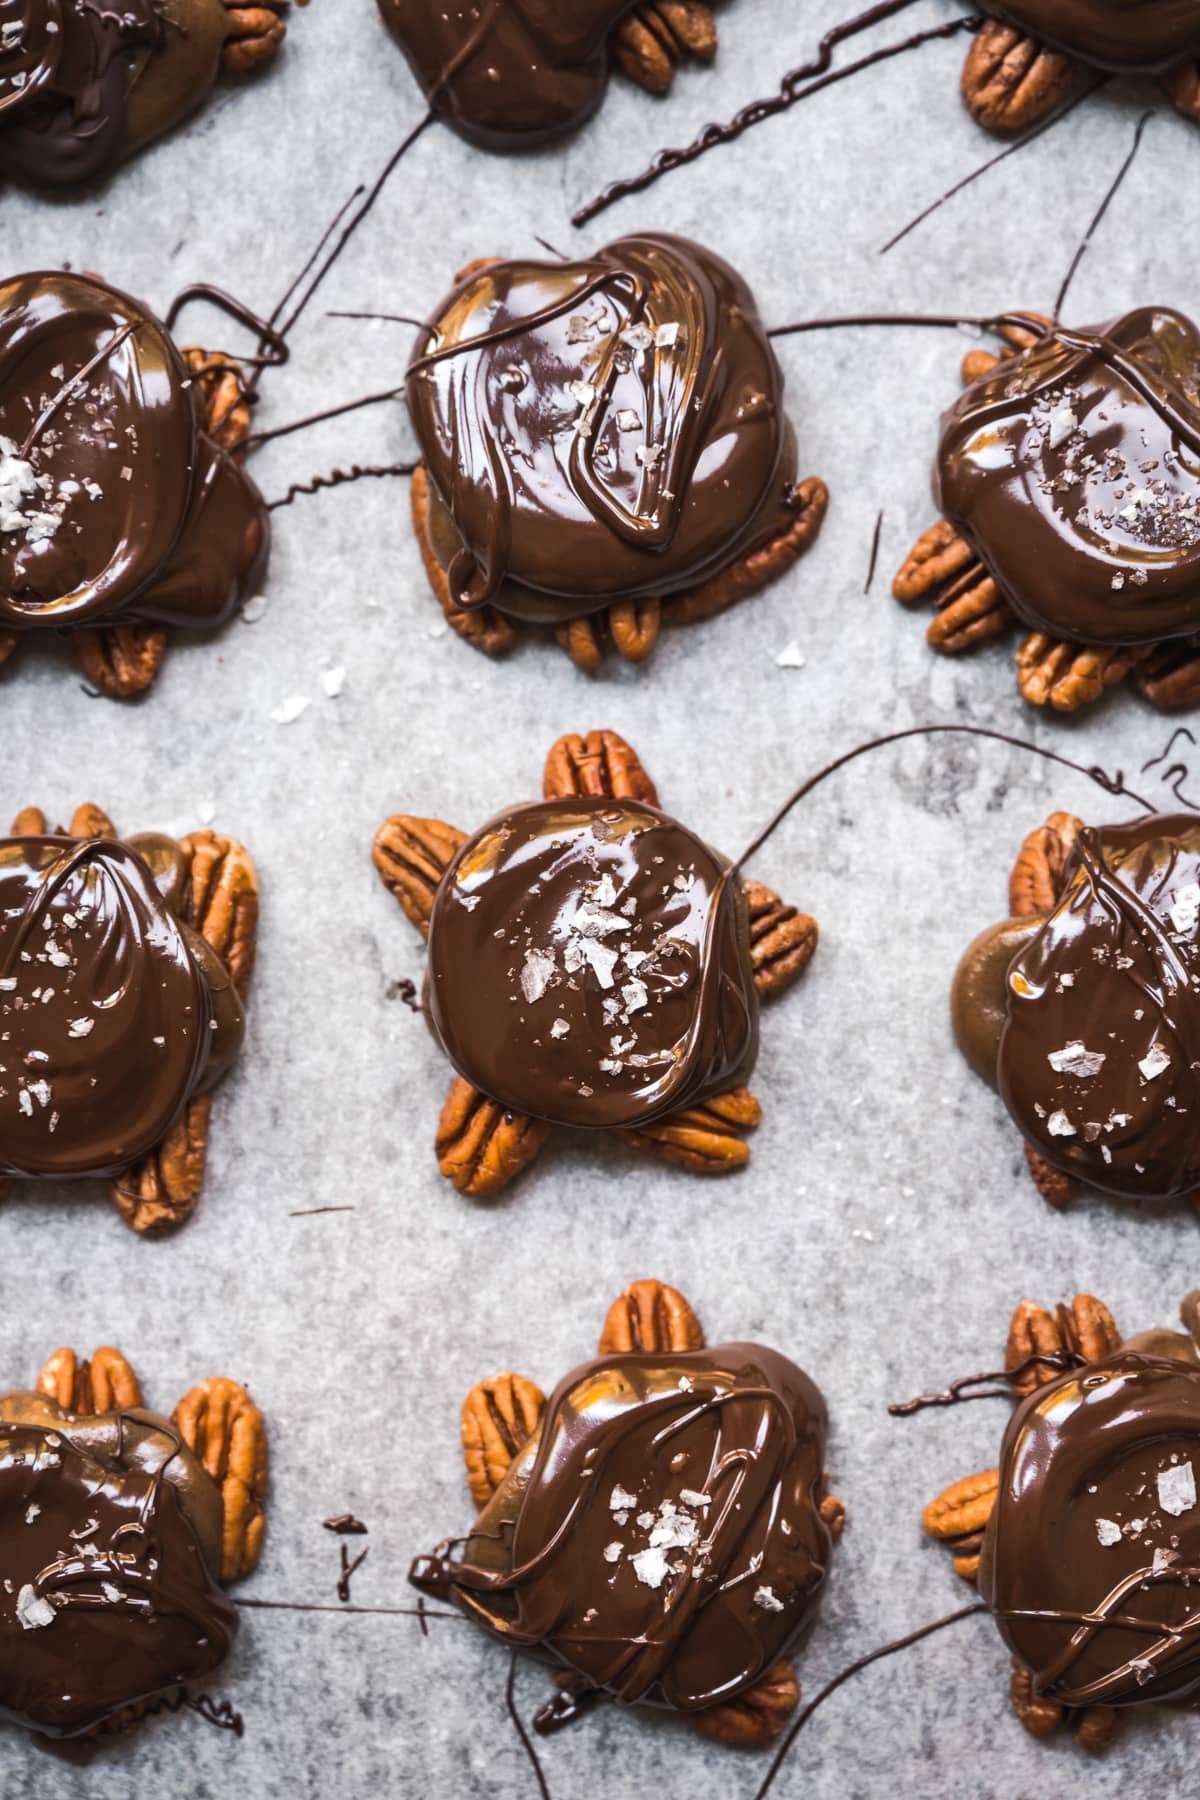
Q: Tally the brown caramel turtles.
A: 12